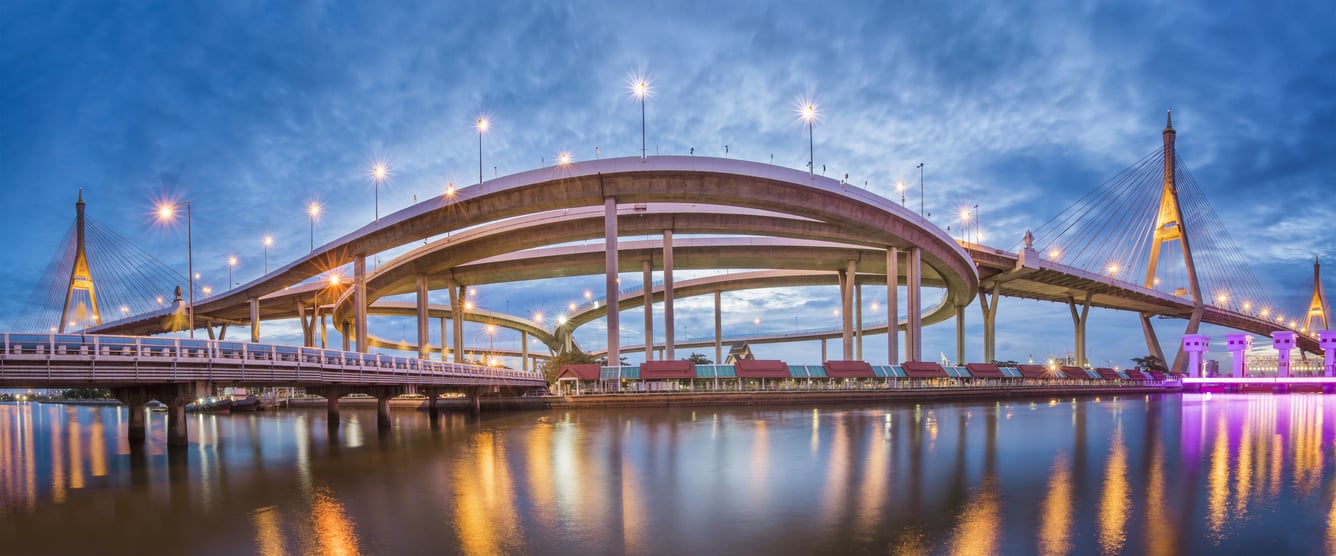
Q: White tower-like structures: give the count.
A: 4